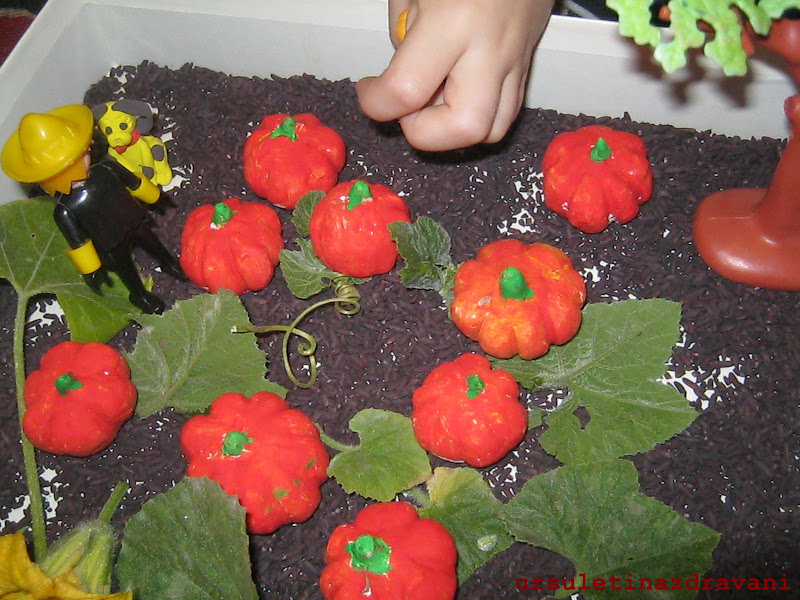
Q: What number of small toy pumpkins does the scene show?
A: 9